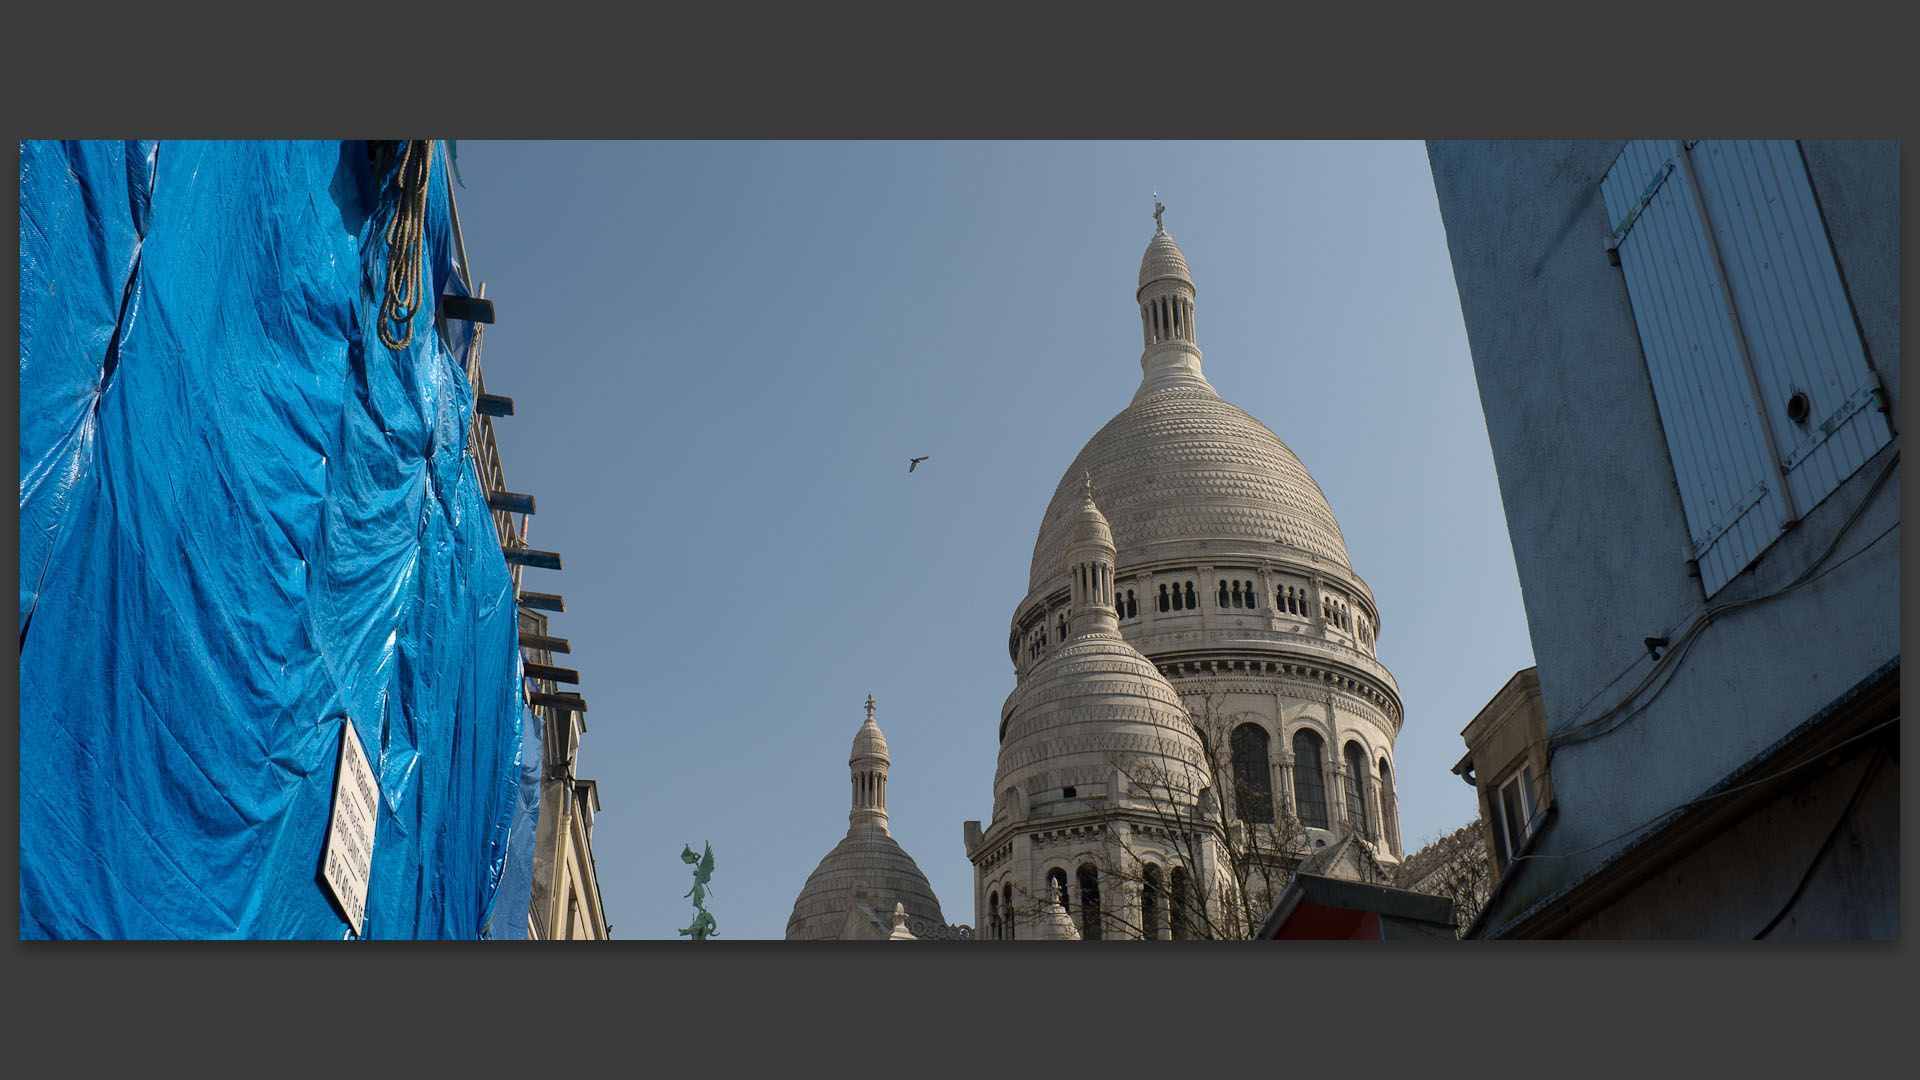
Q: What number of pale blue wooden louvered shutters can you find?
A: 2